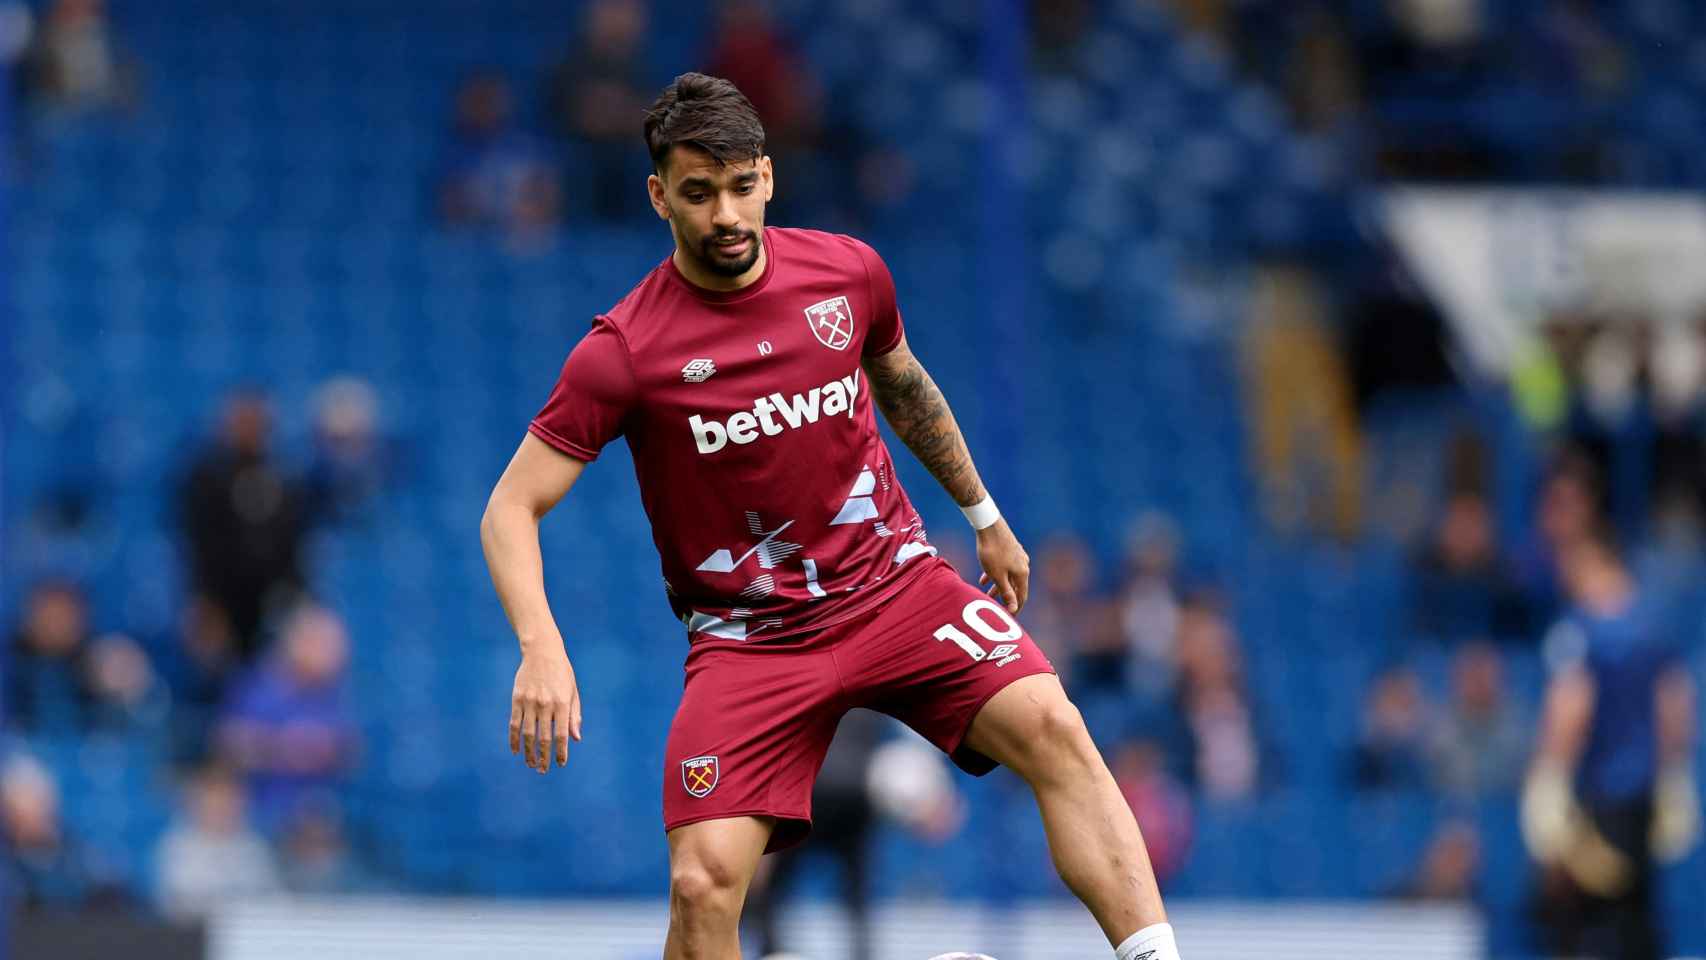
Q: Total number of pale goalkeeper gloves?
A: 2